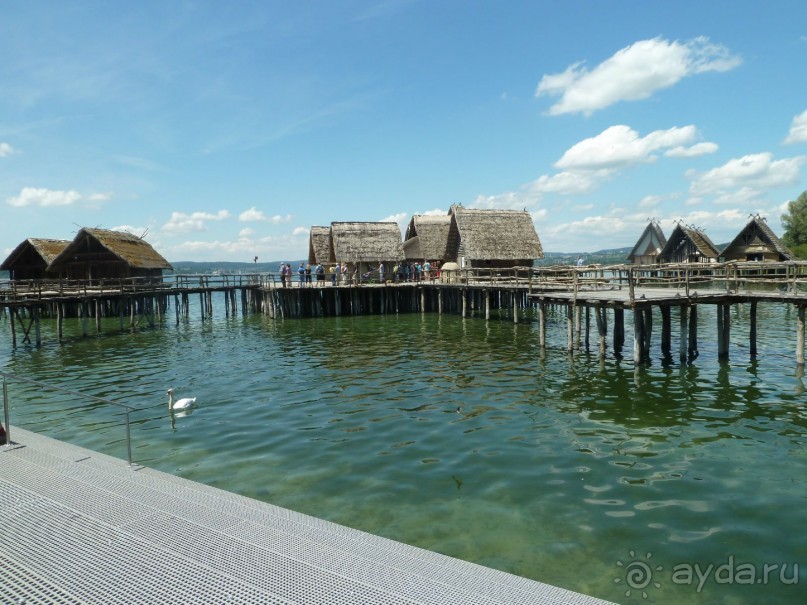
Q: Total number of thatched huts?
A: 9